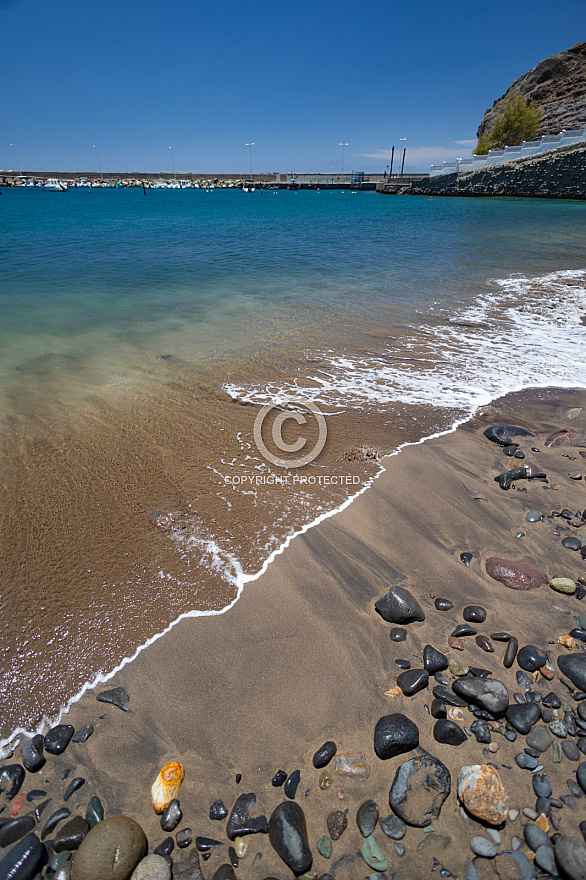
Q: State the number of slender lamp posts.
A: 6